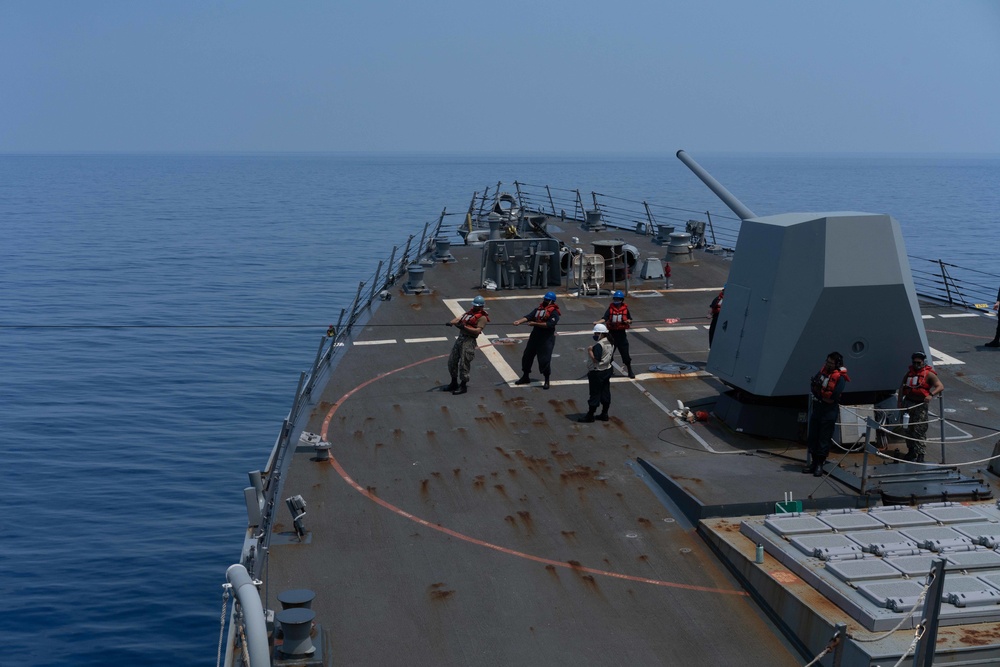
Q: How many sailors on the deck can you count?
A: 8